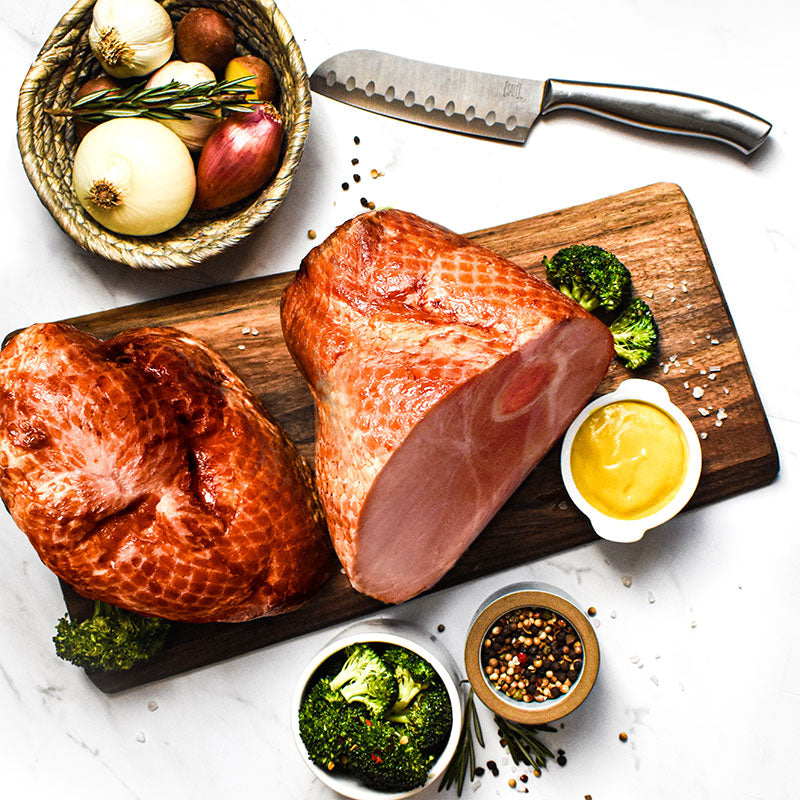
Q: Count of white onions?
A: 1